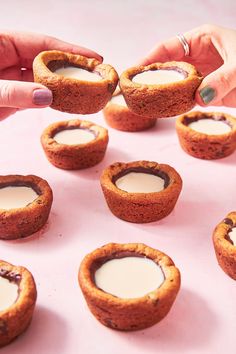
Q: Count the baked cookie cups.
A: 10